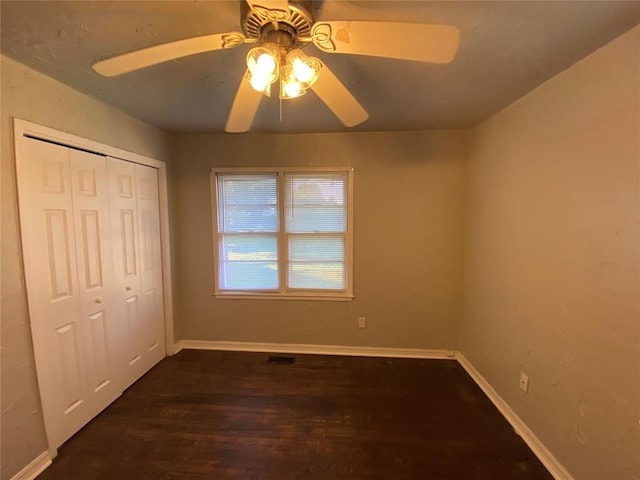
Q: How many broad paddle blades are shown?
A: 5